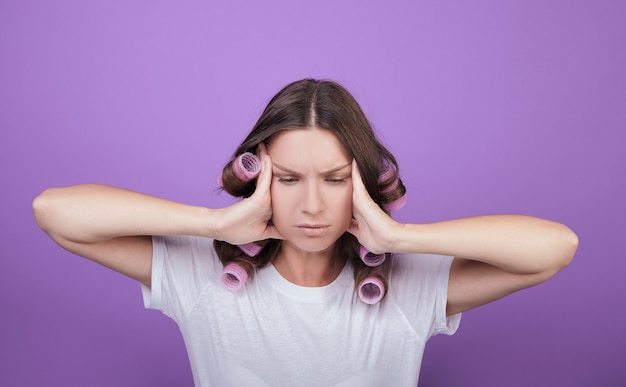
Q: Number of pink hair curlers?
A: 6